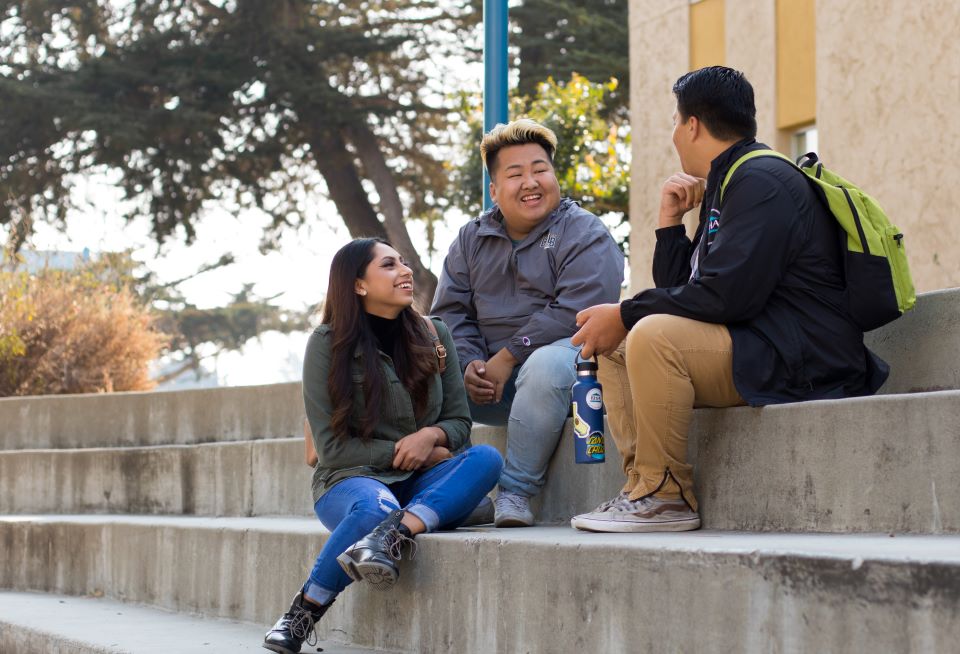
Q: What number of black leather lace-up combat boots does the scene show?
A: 2